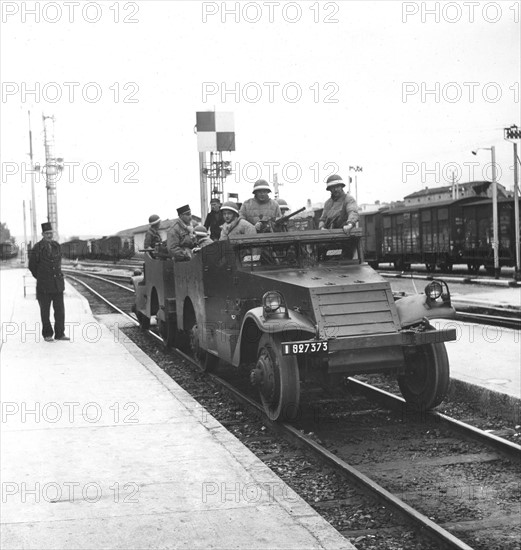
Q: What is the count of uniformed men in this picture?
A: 9